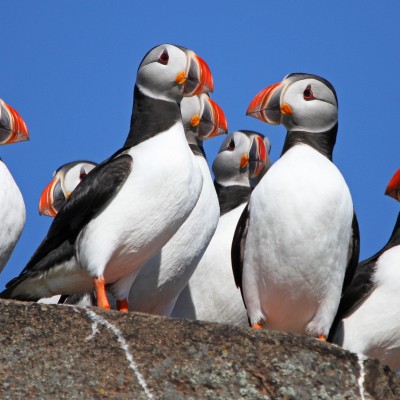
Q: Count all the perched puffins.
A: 7